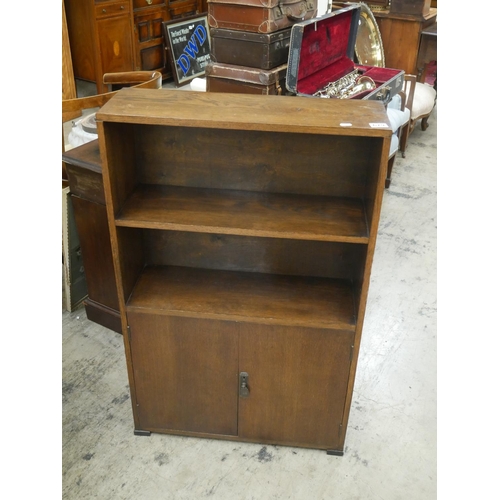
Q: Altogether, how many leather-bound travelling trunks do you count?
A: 3